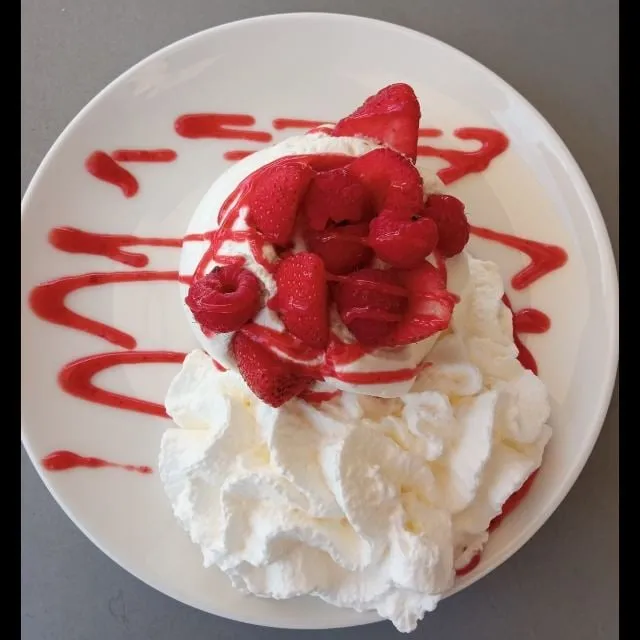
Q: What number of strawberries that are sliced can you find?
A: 6